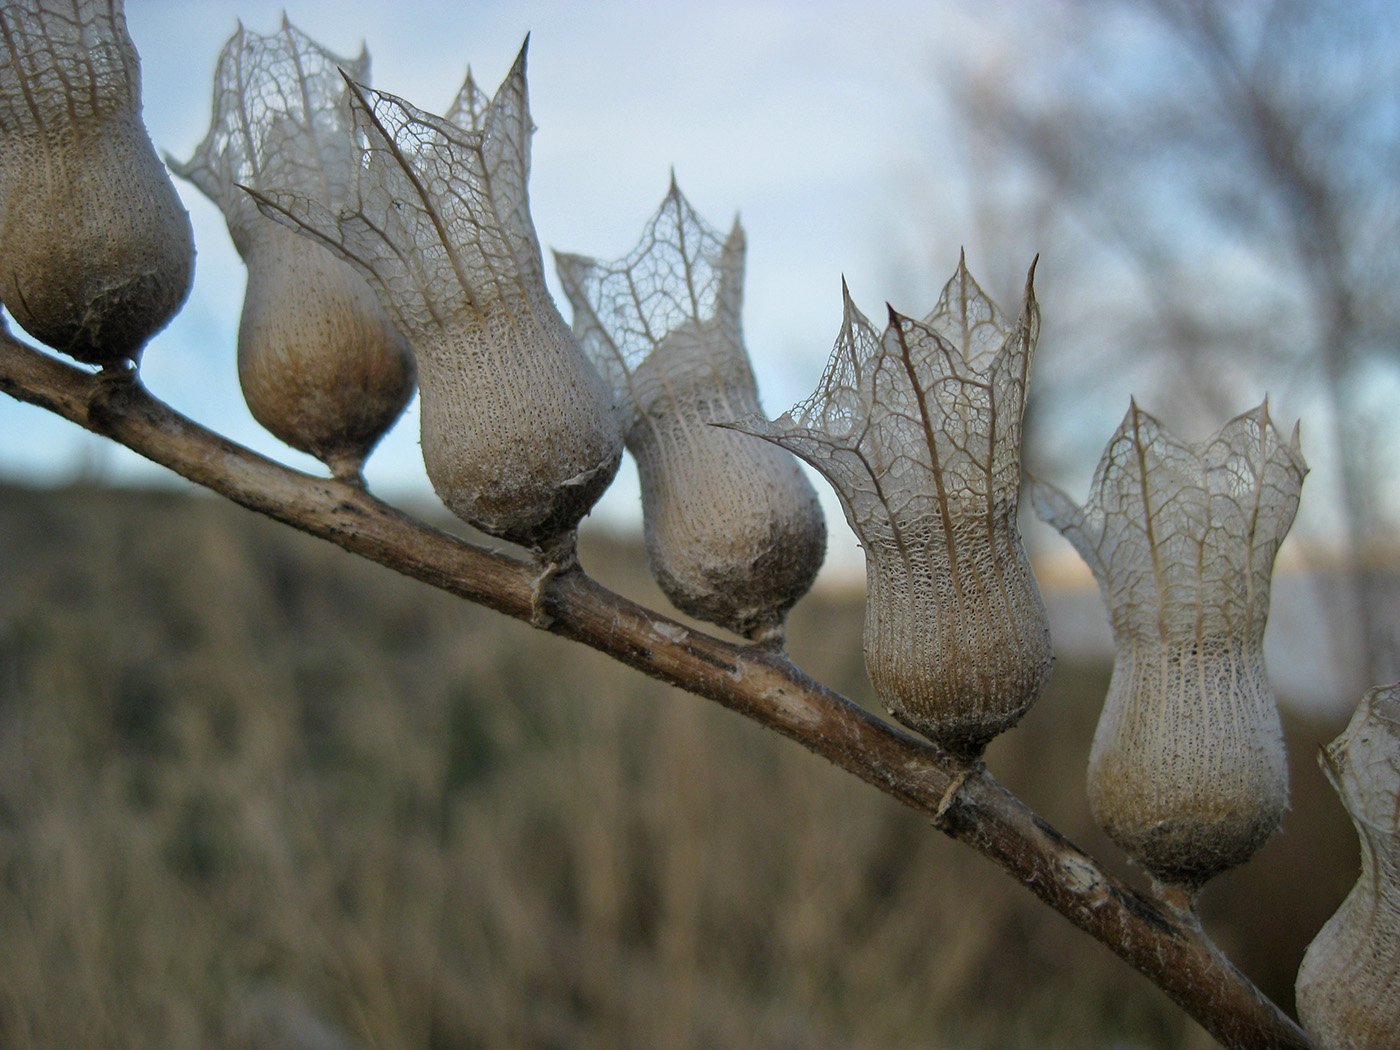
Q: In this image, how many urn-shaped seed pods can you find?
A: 7